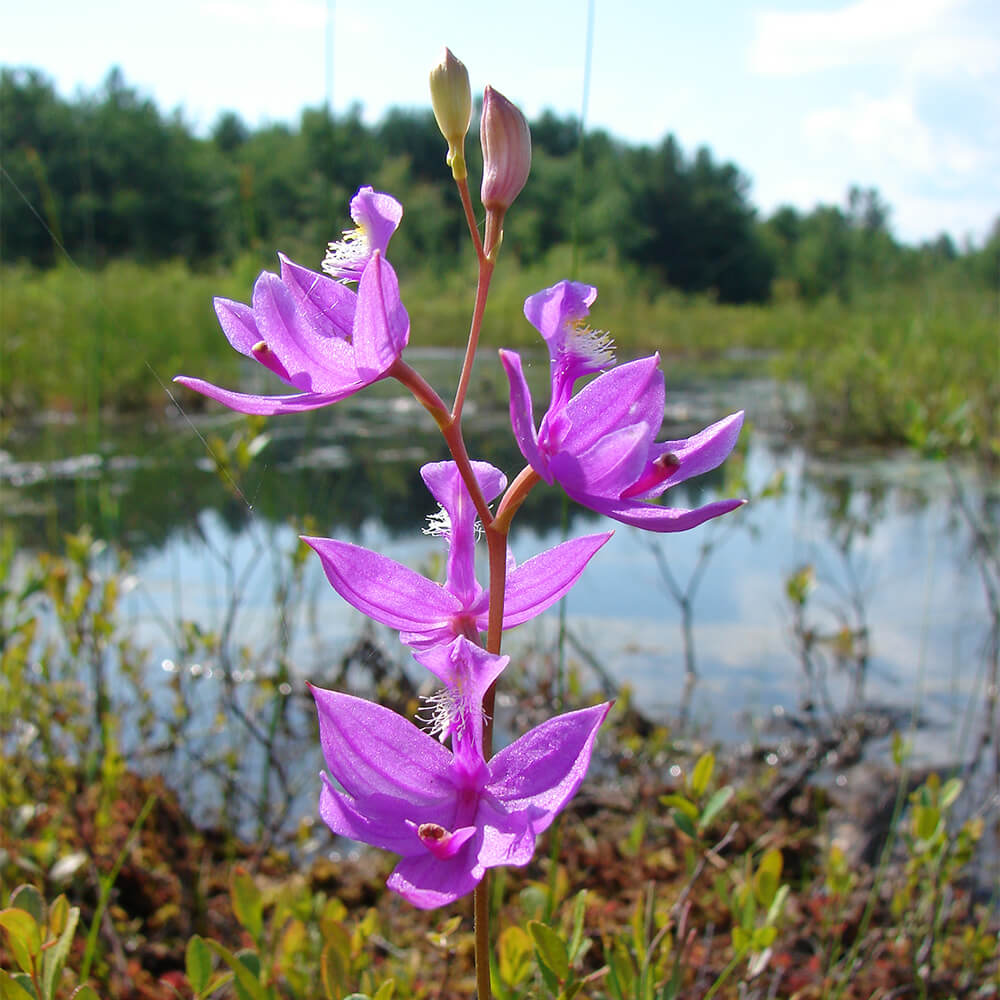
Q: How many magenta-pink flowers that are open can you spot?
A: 4